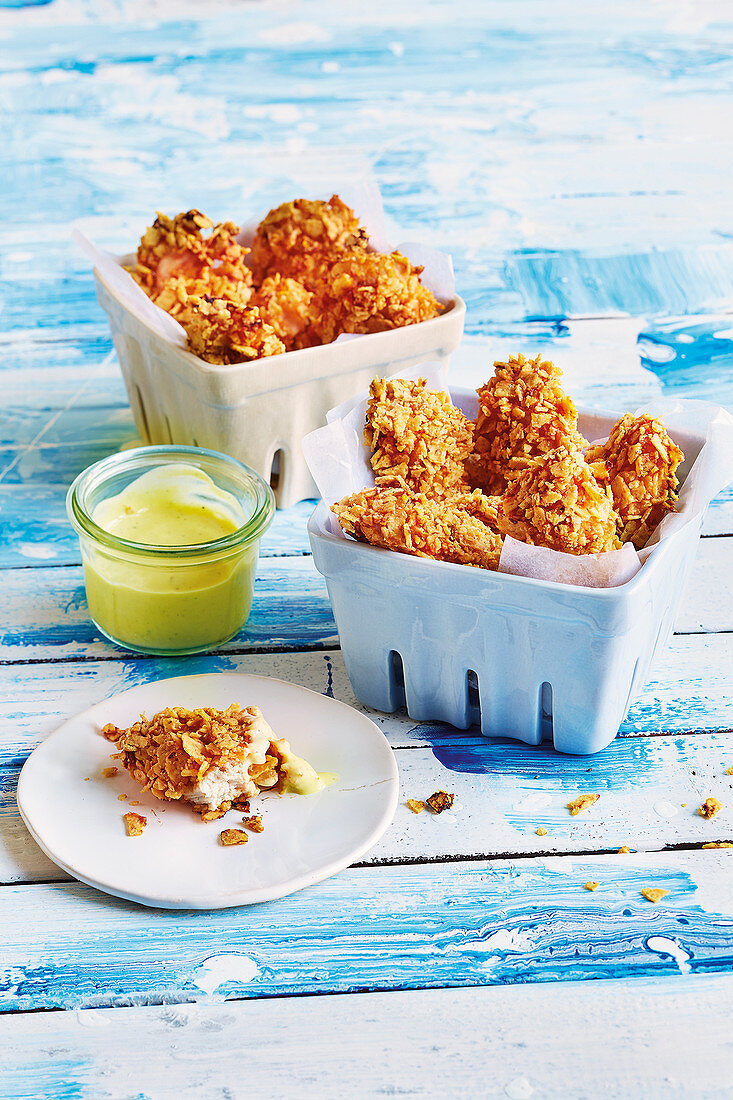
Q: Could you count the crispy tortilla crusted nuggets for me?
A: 11